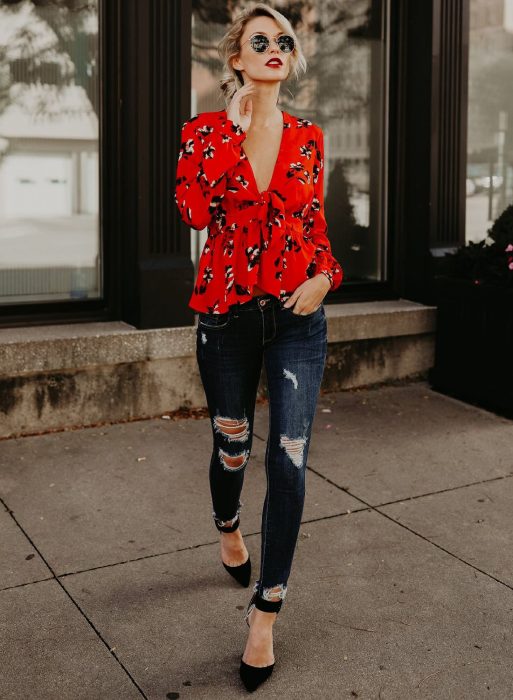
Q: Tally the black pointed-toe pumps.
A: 2